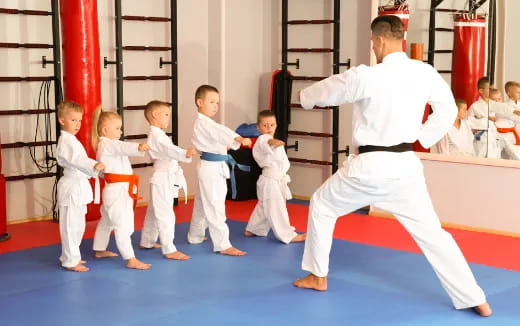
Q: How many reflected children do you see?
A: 4